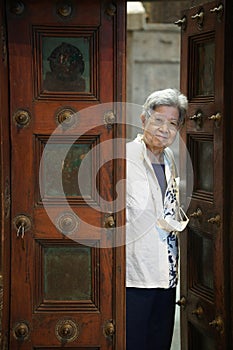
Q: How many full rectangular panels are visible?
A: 6